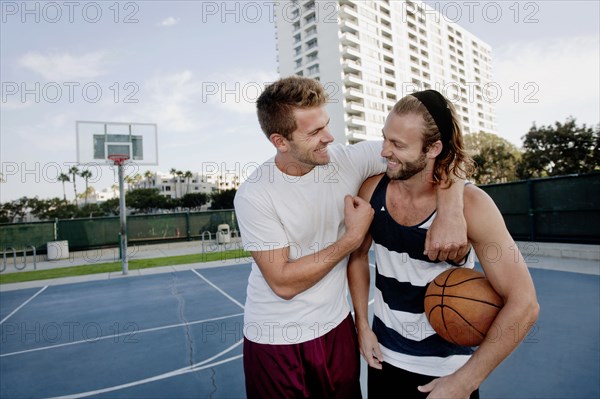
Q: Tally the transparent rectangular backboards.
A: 1